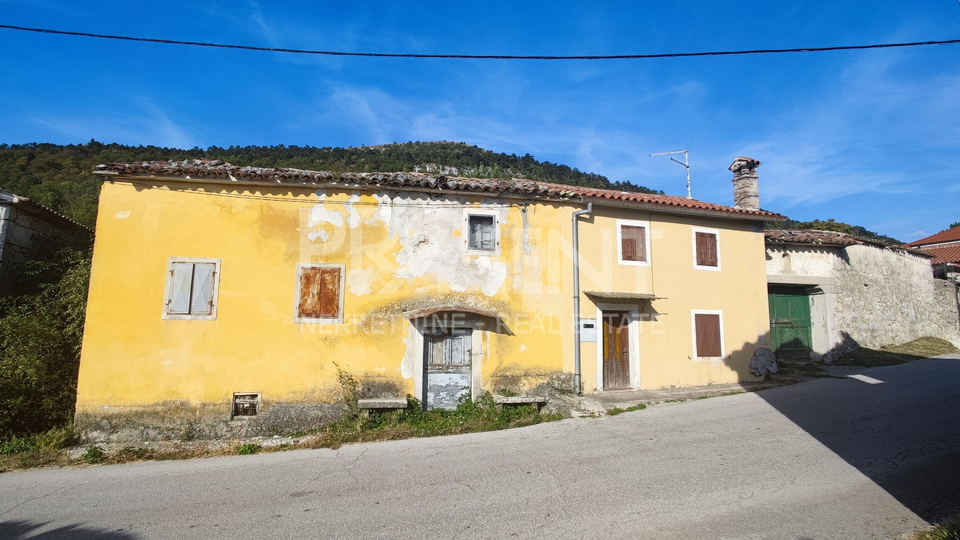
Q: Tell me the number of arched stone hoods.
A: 1